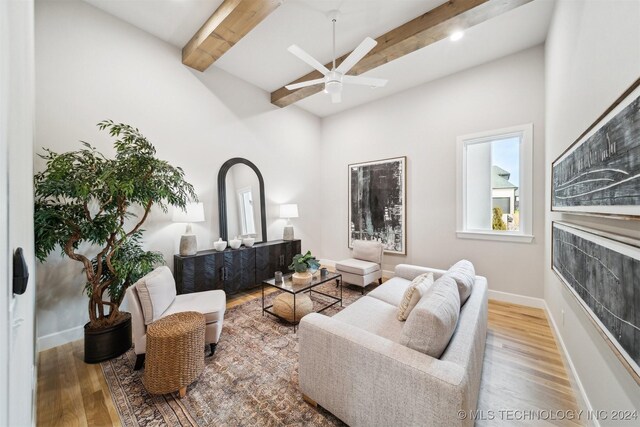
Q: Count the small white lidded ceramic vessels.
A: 3